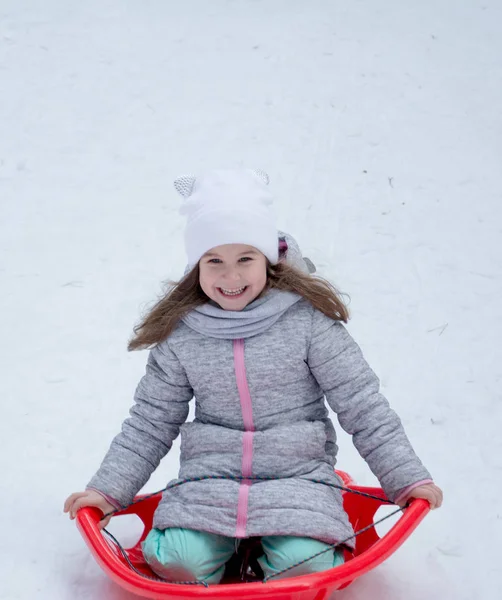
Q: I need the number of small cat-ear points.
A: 2